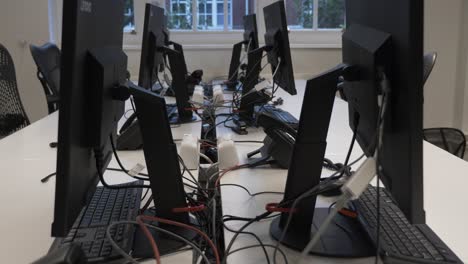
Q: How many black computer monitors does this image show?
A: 6